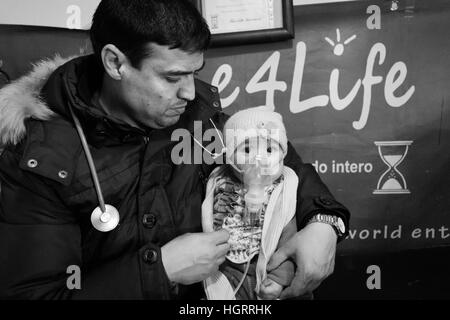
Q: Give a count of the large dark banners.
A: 1